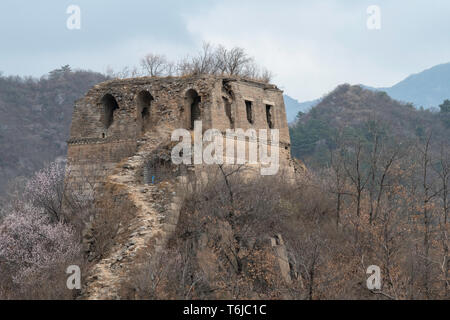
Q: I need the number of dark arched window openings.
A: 3